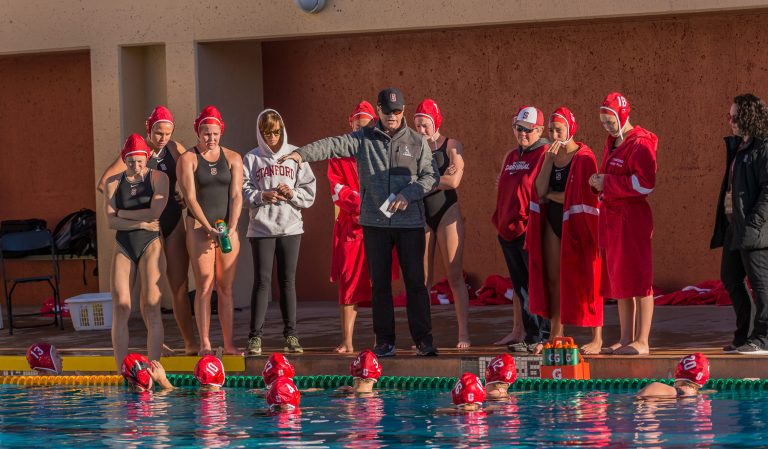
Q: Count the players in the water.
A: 9